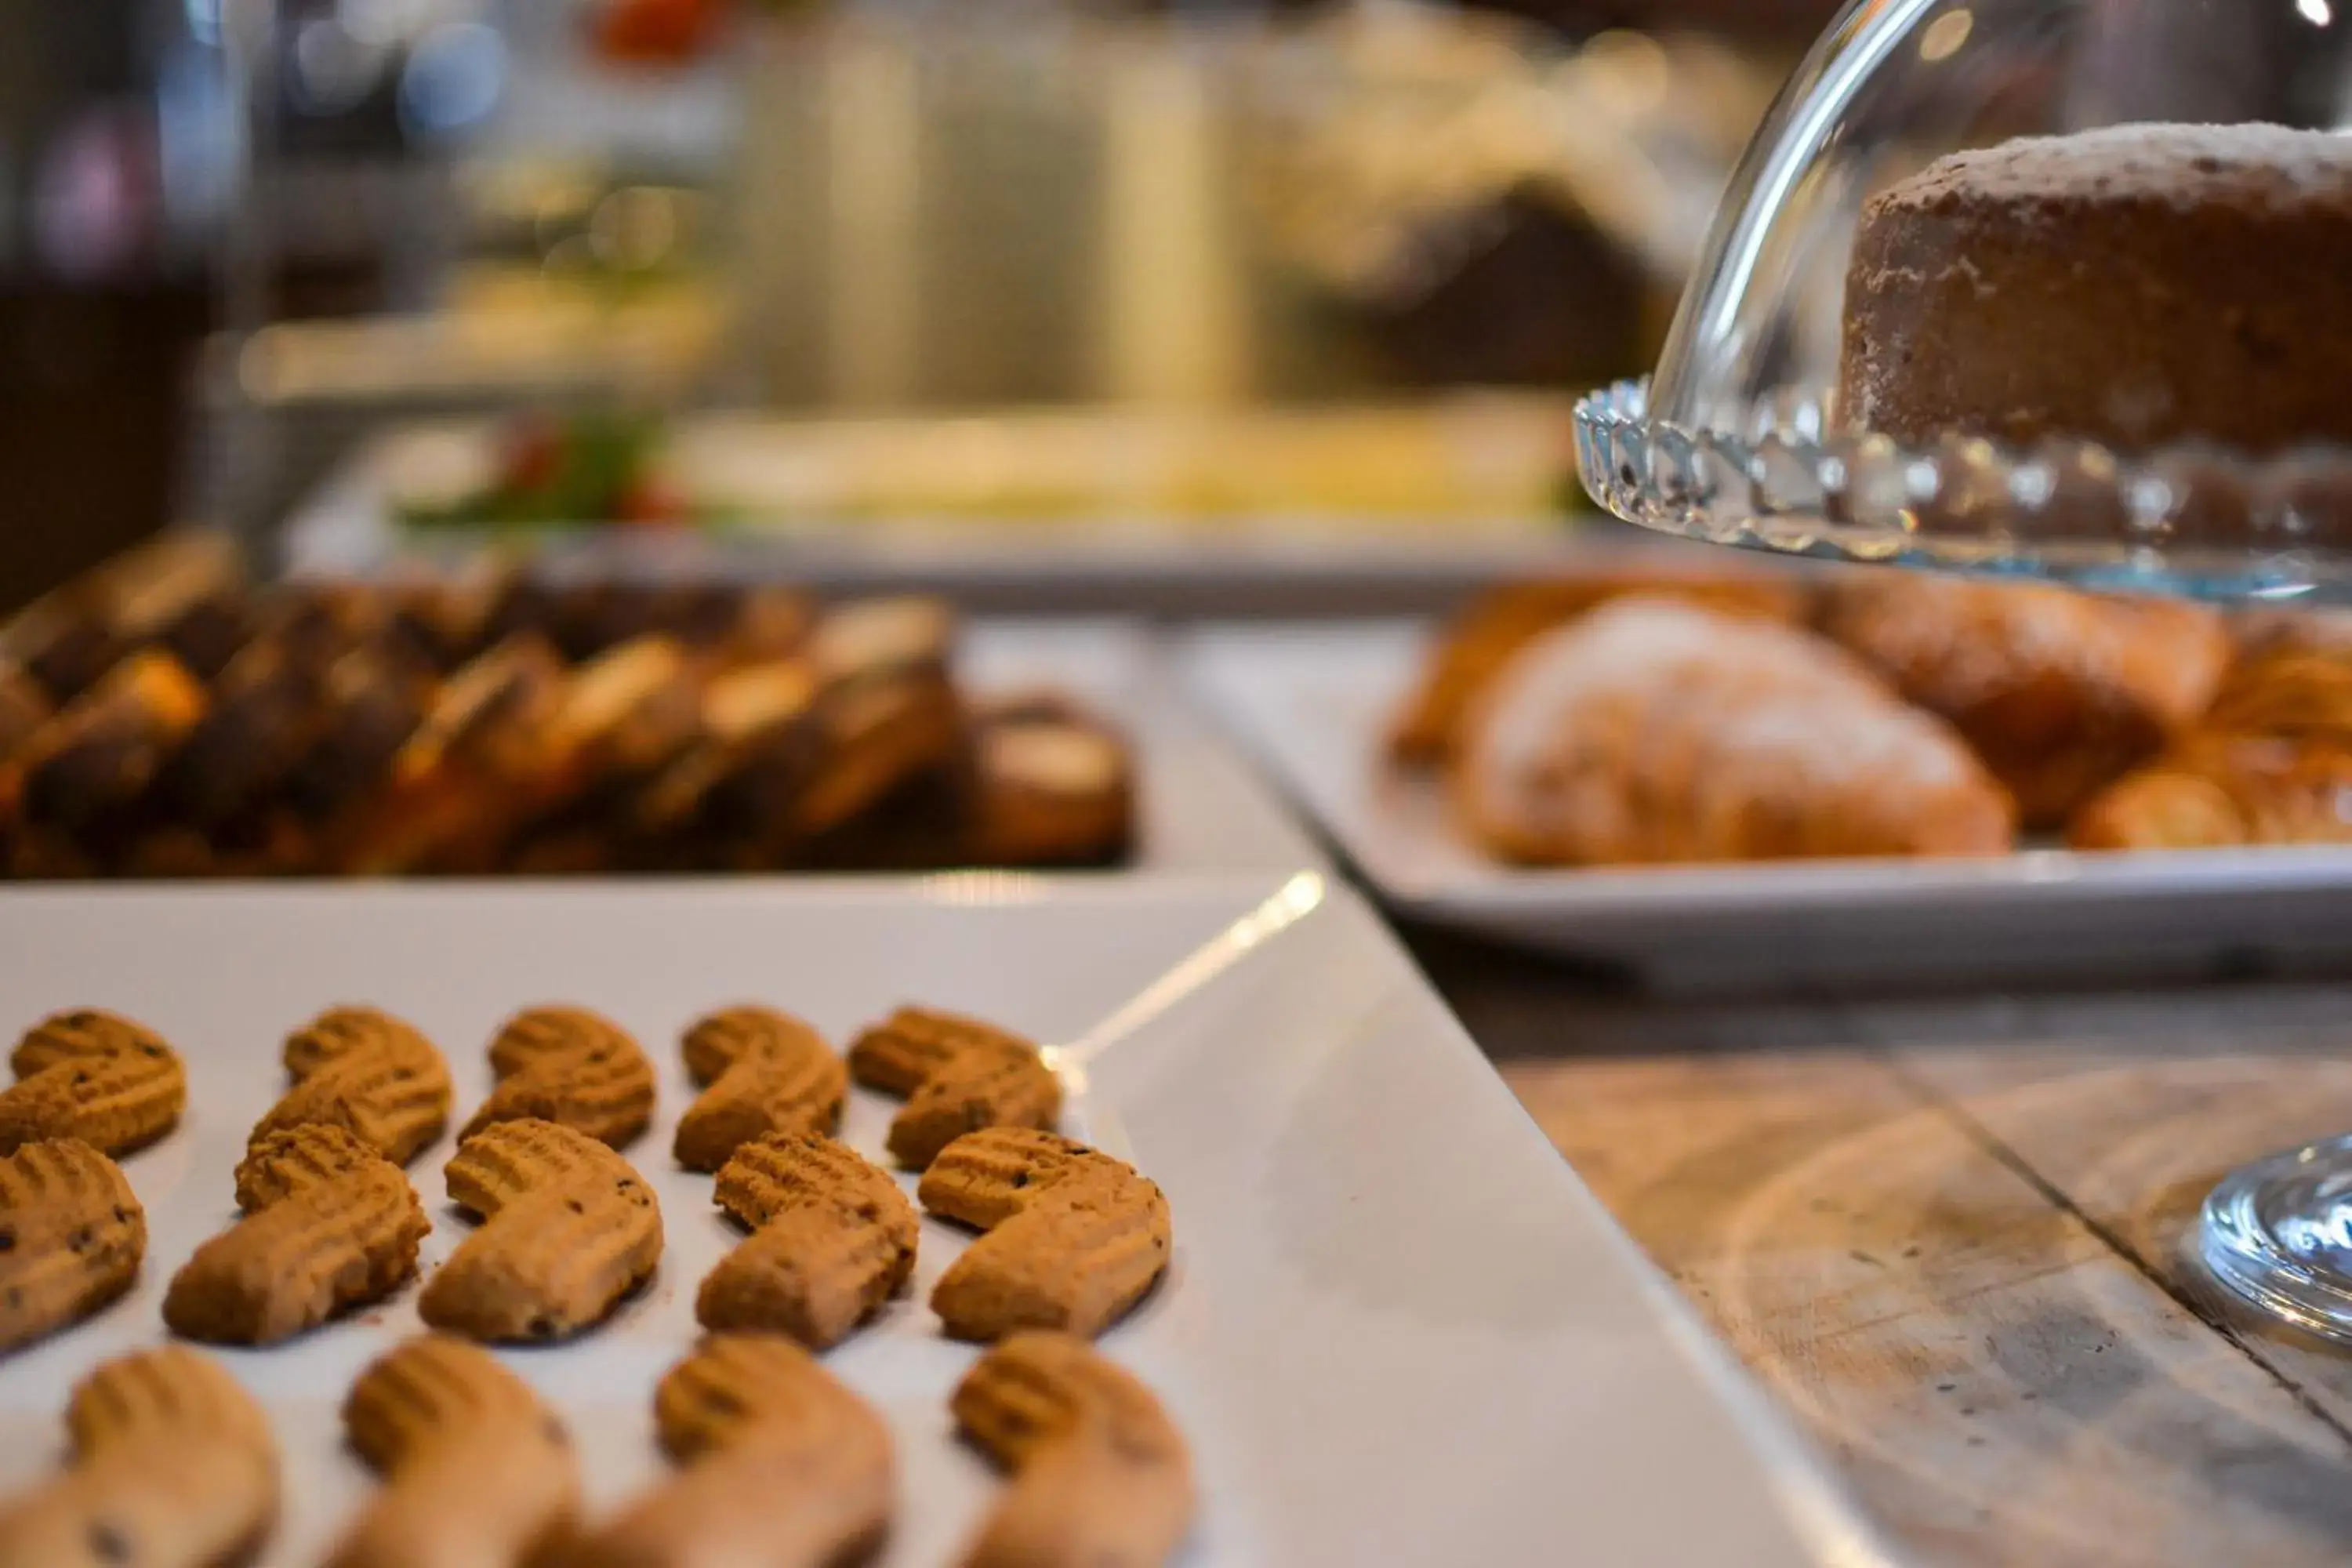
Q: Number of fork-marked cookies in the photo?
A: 14